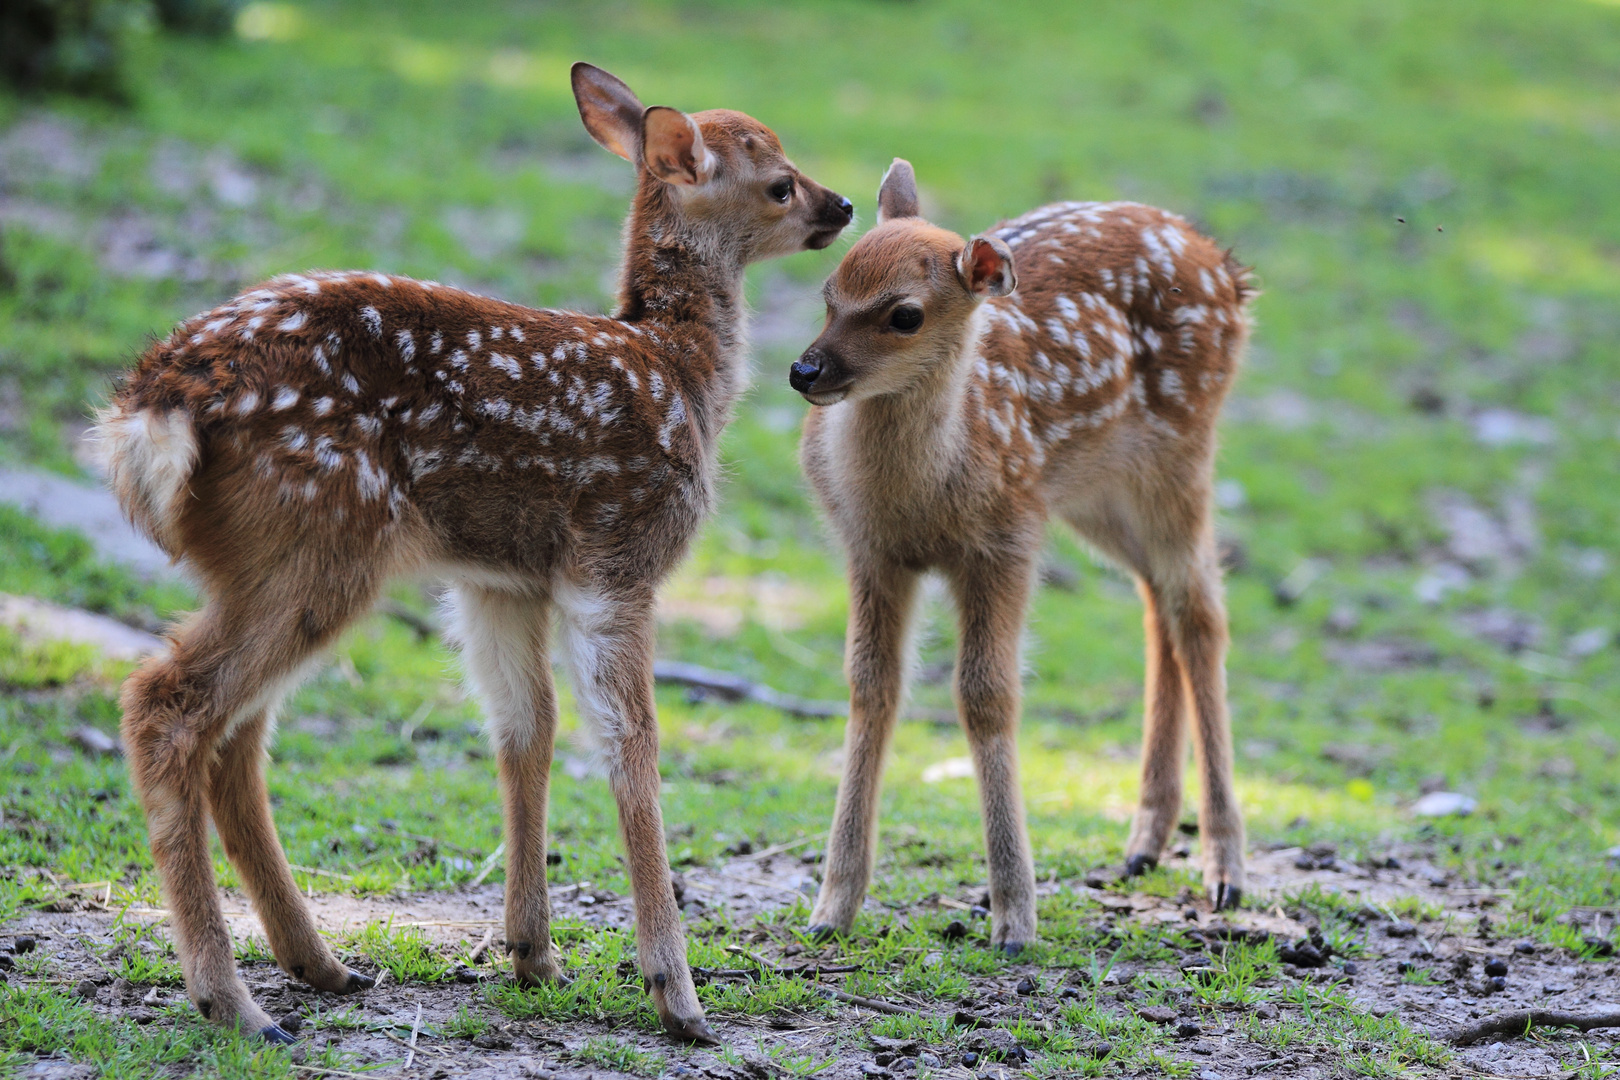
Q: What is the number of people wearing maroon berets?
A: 0